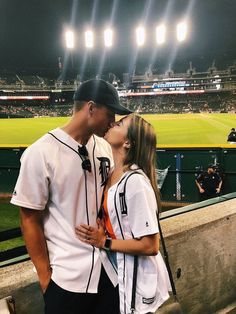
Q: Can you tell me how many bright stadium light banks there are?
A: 6